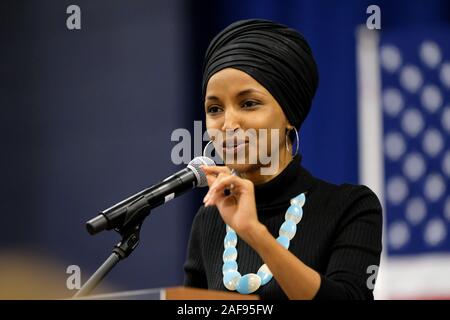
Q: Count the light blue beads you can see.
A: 10